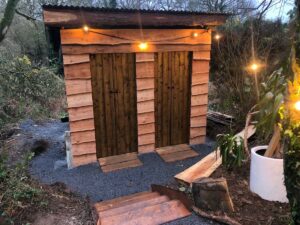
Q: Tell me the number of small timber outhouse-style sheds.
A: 1